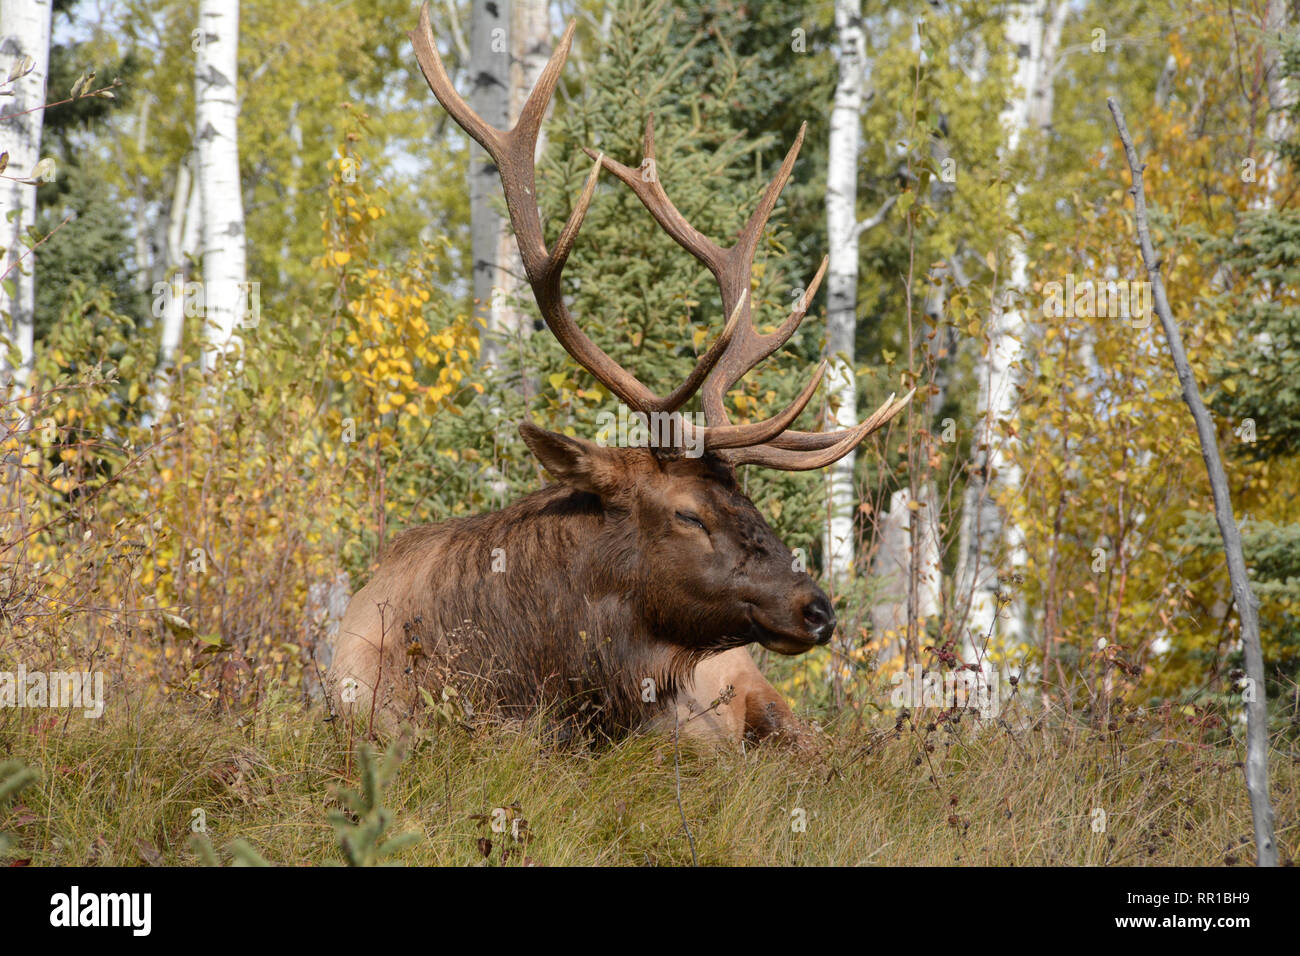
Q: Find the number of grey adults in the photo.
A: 0